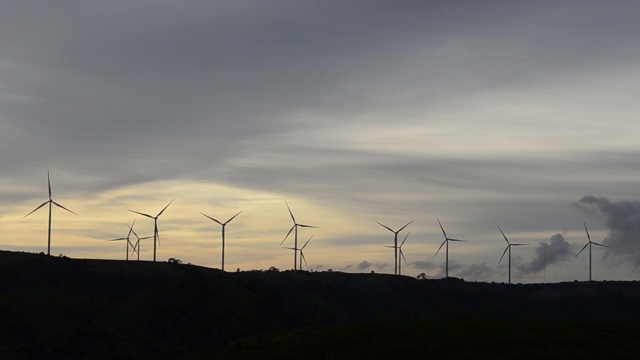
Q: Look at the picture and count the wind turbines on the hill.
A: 12